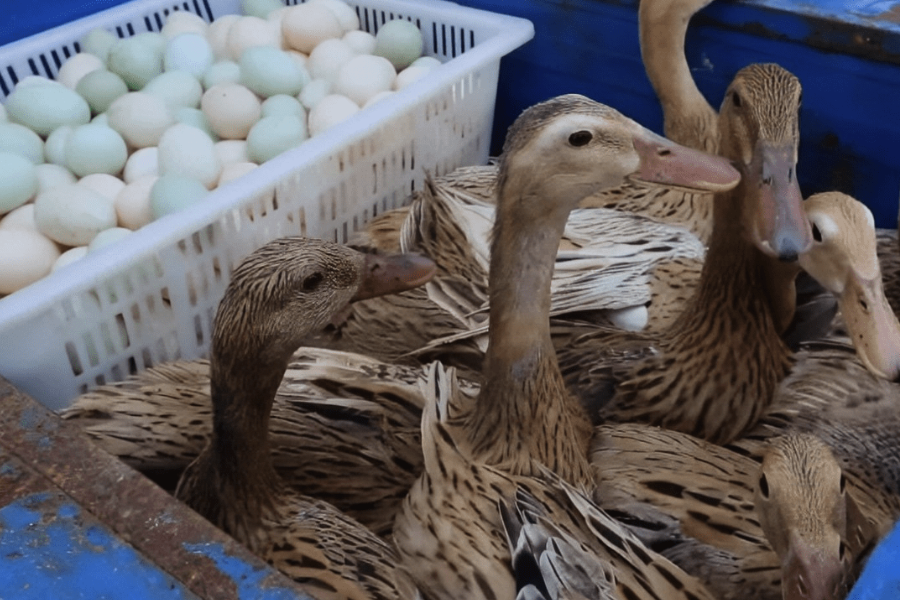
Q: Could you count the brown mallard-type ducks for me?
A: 6